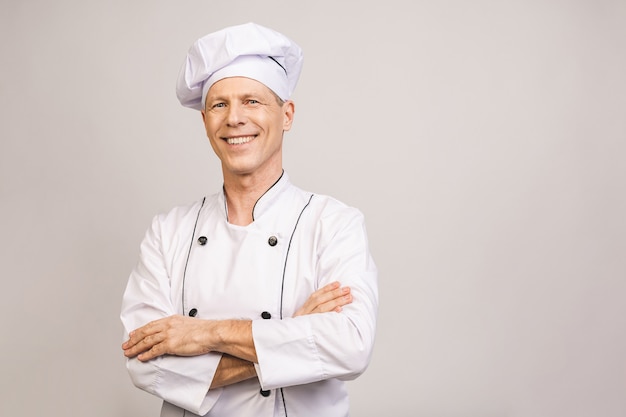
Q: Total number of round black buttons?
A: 5